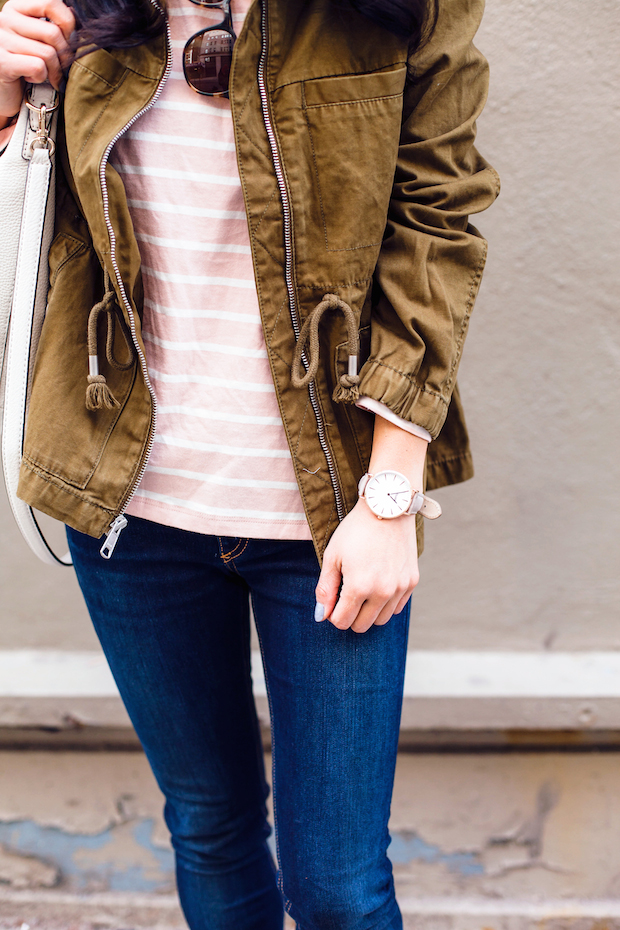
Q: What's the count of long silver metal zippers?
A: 2